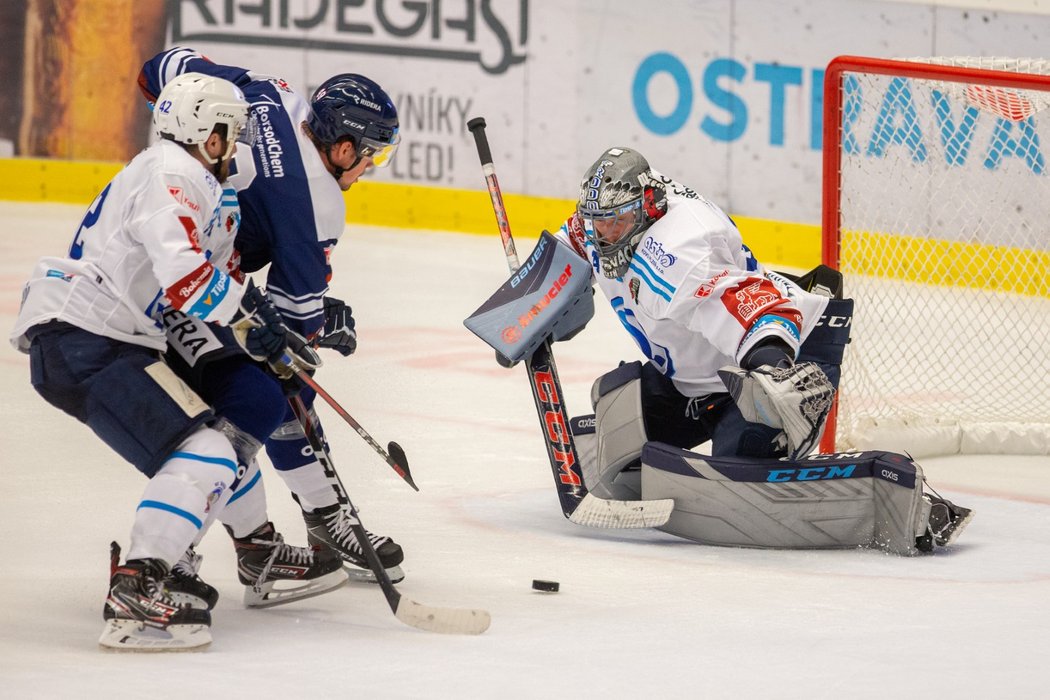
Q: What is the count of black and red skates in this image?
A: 2